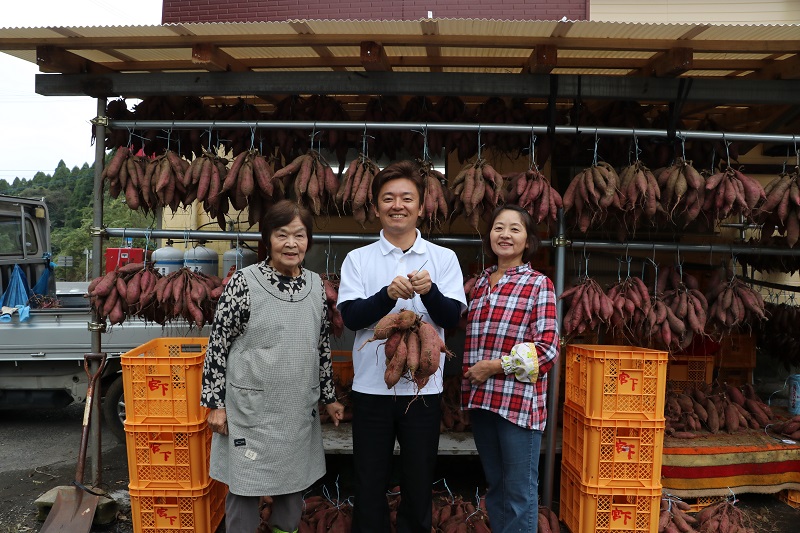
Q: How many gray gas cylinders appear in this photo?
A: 3